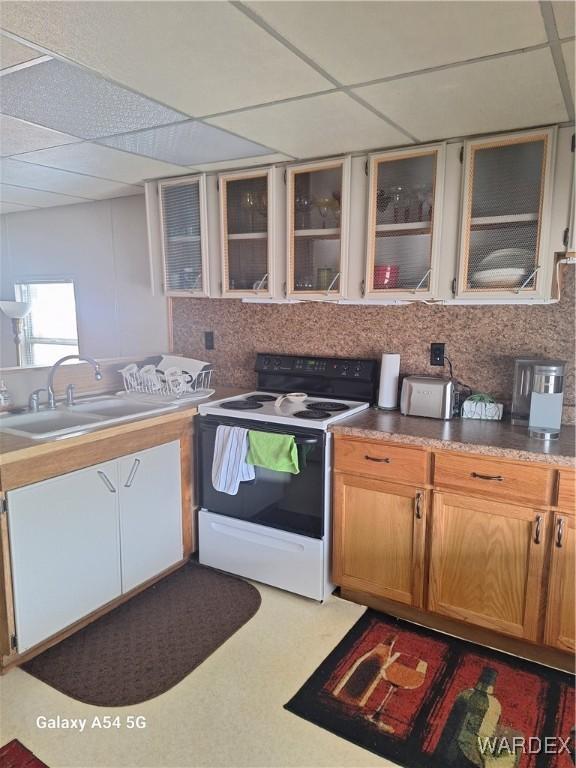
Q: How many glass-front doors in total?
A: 5